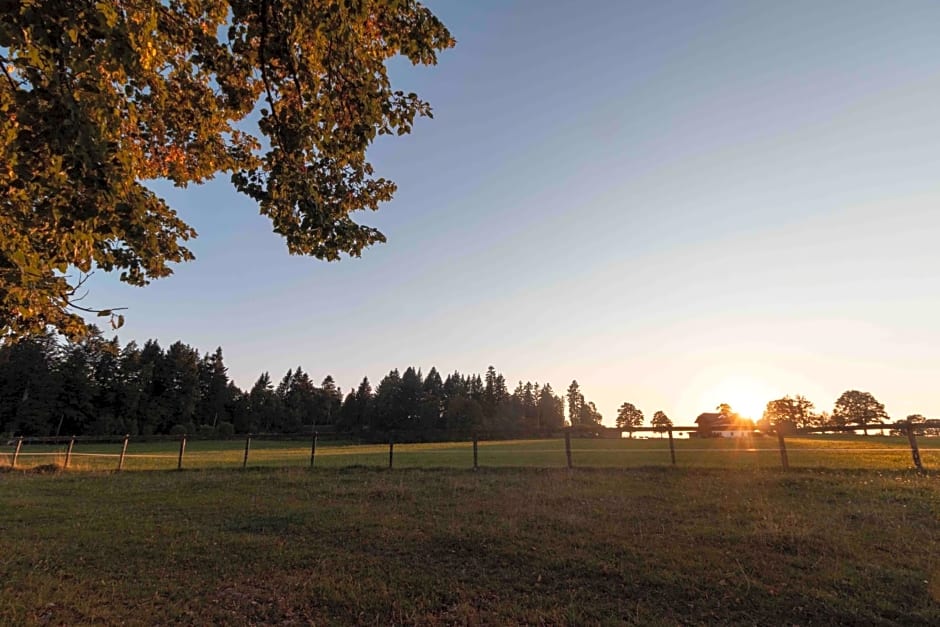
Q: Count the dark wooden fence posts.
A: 12